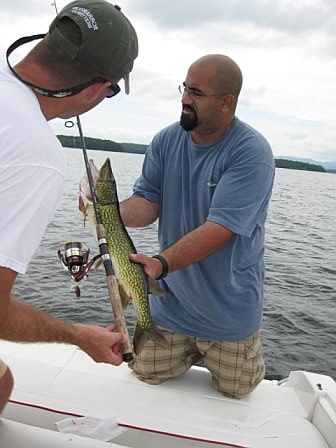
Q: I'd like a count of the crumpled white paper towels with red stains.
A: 1